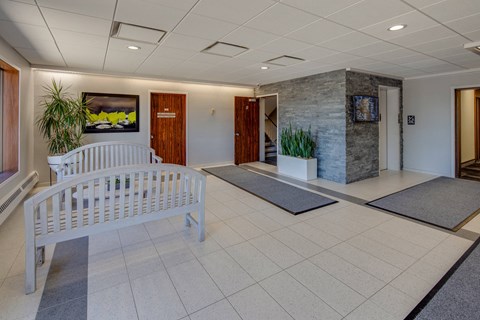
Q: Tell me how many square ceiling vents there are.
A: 3